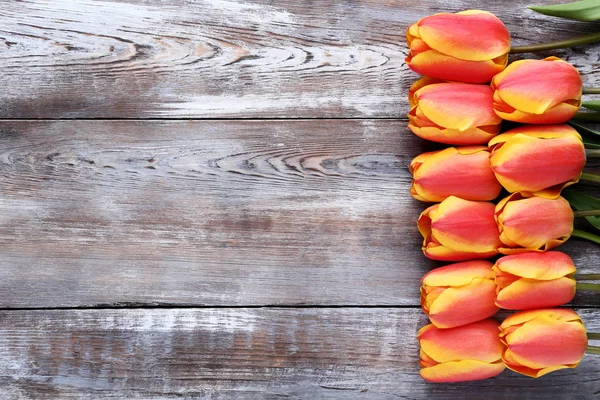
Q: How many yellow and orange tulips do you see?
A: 11